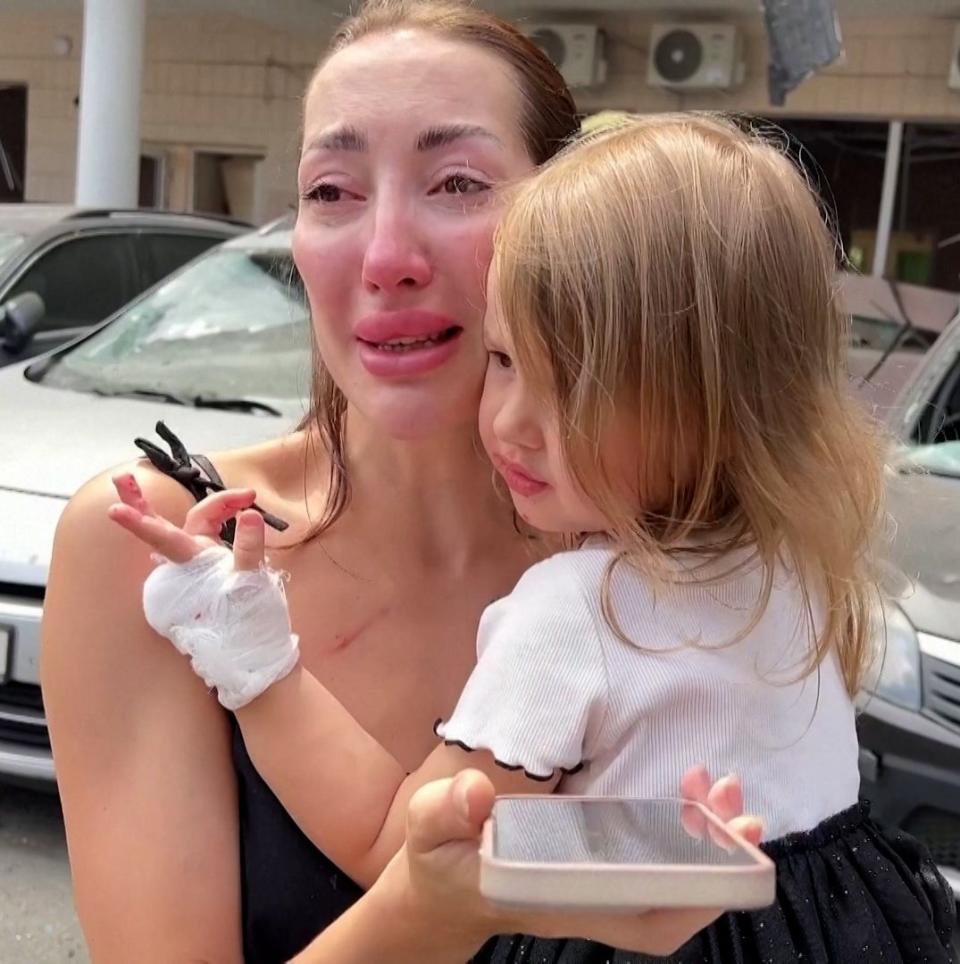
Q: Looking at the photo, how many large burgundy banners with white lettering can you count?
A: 0